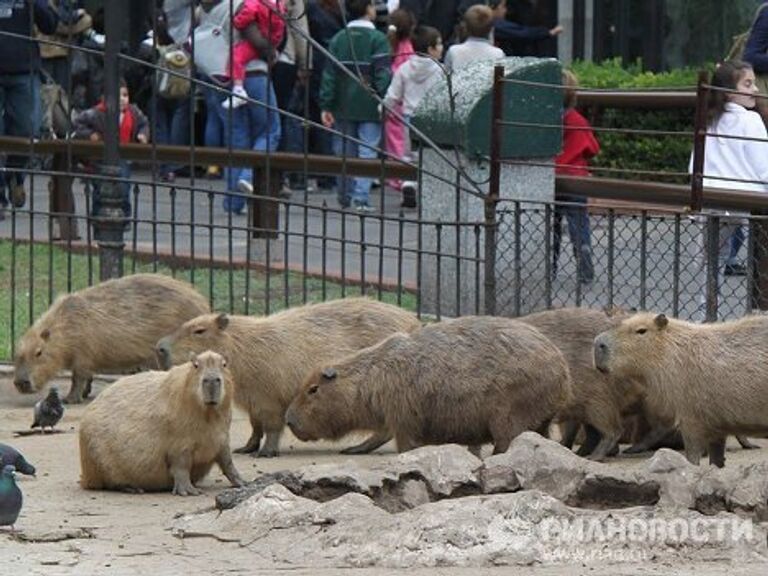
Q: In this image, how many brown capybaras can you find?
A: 6